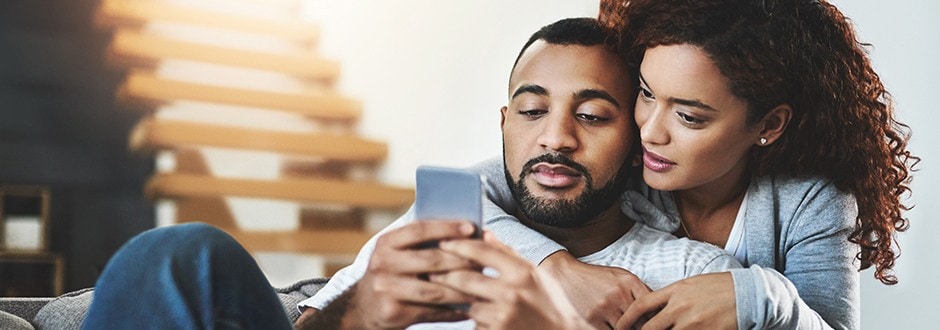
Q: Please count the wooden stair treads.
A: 6